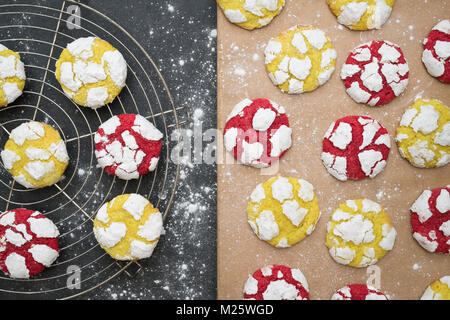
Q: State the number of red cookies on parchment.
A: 7